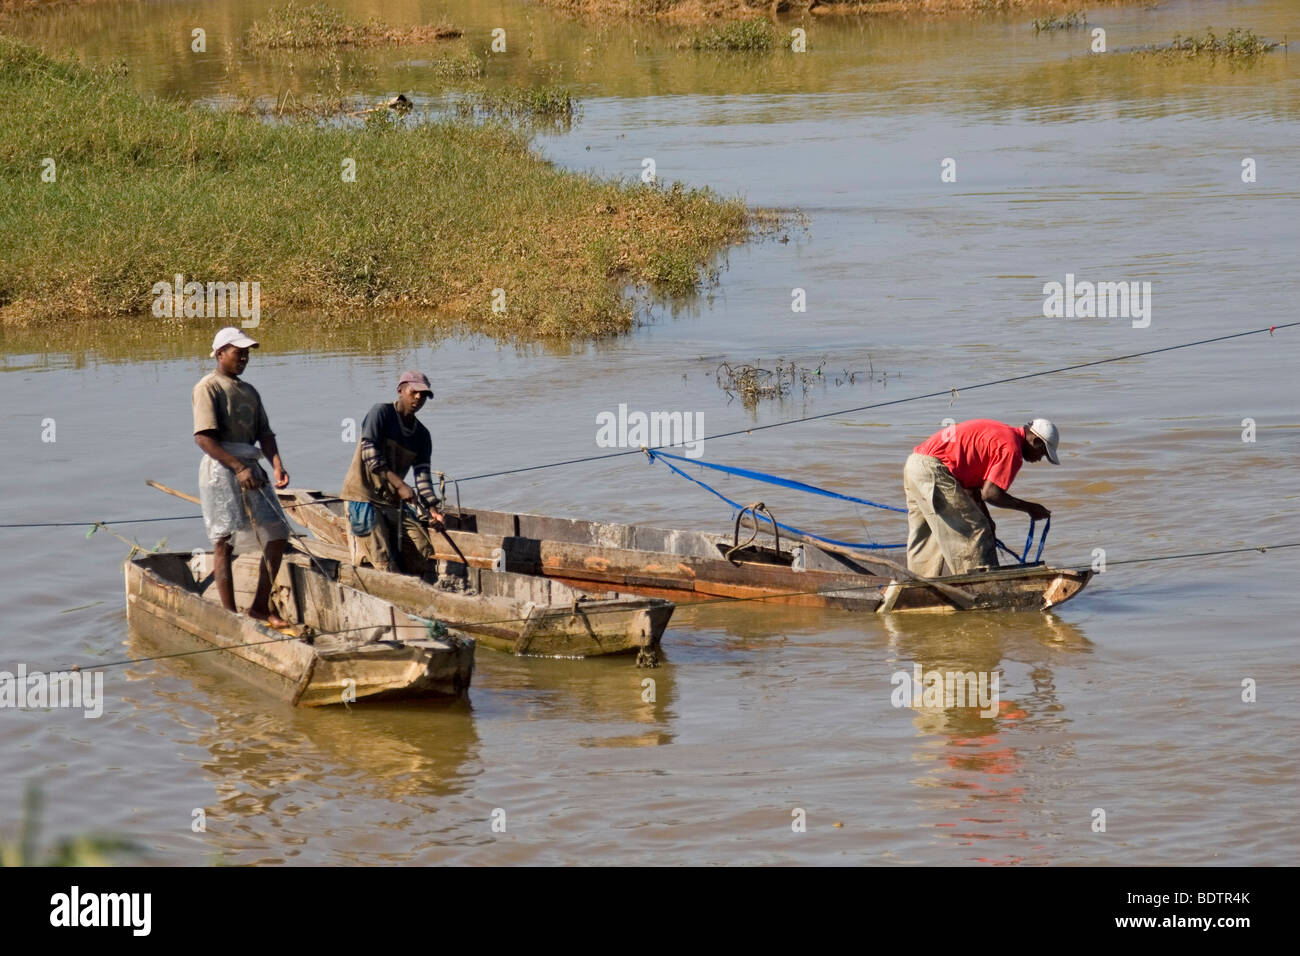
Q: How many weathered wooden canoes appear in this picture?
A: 3